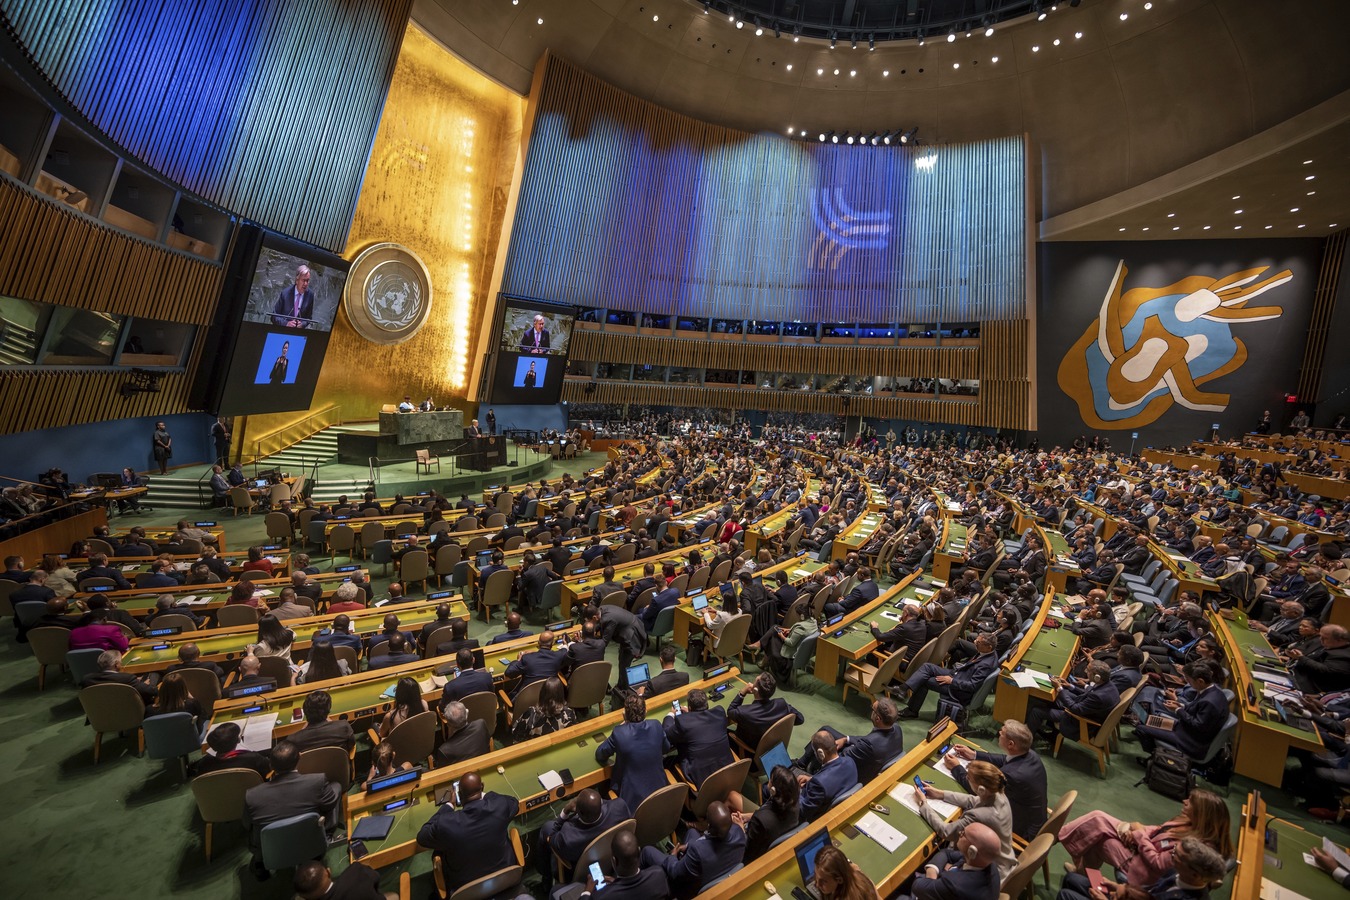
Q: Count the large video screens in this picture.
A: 2